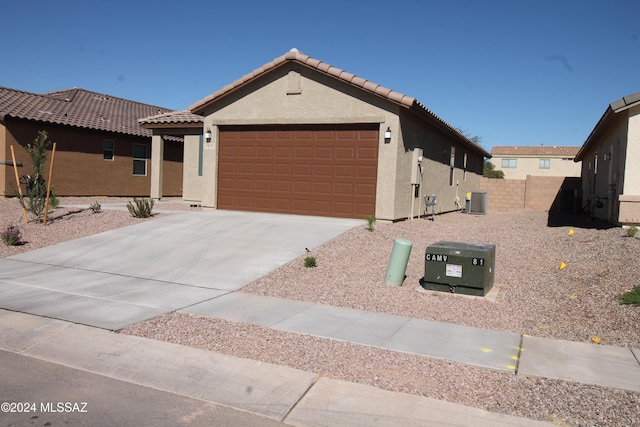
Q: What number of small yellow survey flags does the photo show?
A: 3